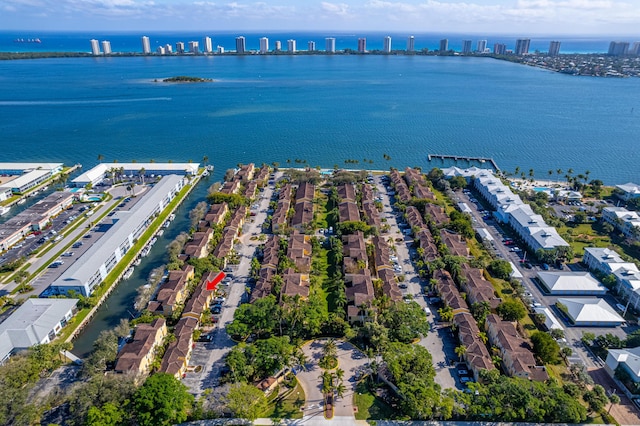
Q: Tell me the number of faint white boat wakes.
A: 1